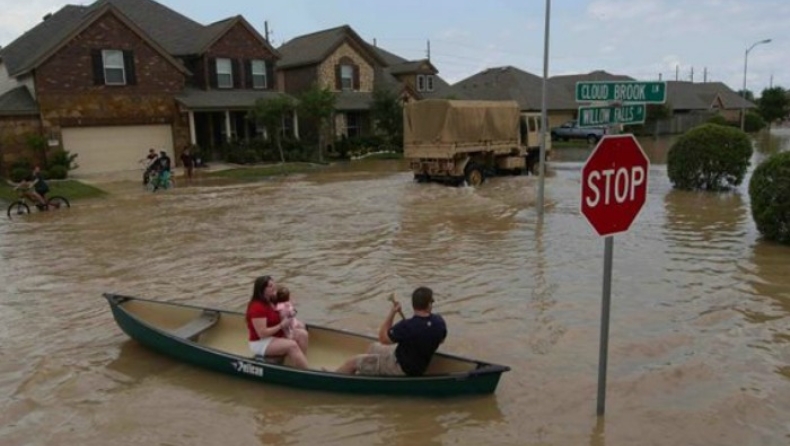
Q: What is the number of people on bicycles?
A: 3